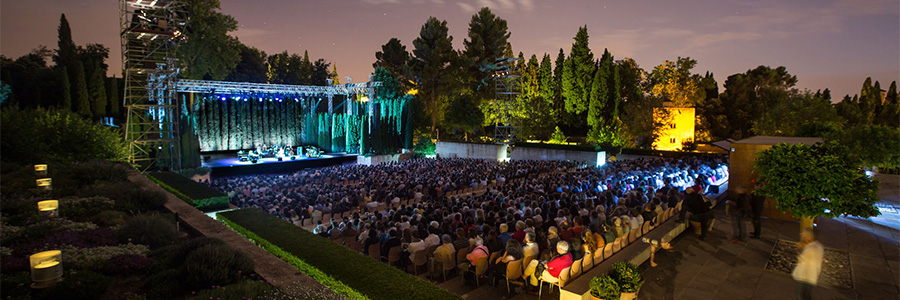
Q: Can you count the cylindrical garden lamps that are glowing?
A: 4